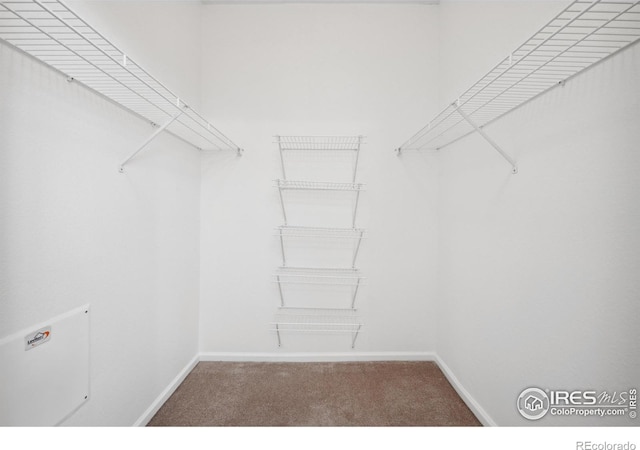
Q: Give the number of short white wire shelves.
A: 5